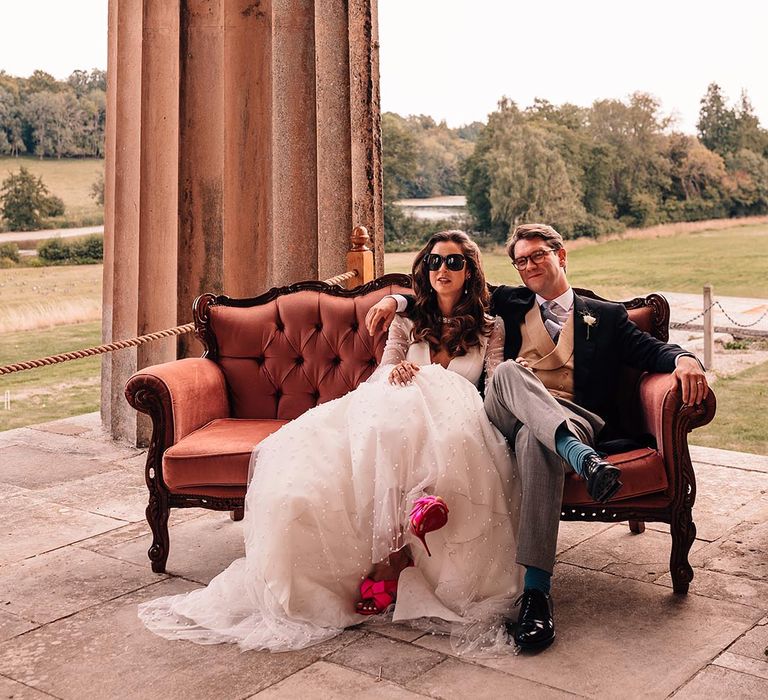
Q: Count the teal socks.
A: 2